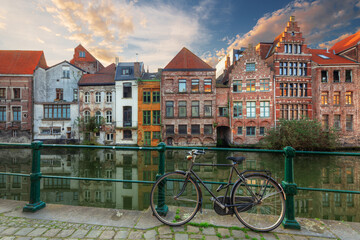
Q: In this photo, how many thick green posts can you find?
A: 3